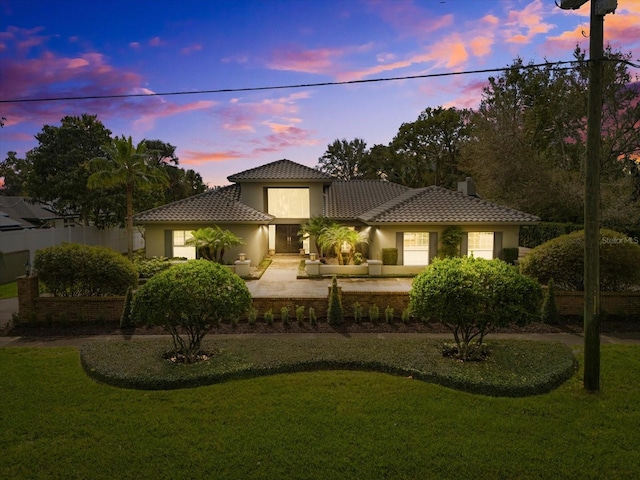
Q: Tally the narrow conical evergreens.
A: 3